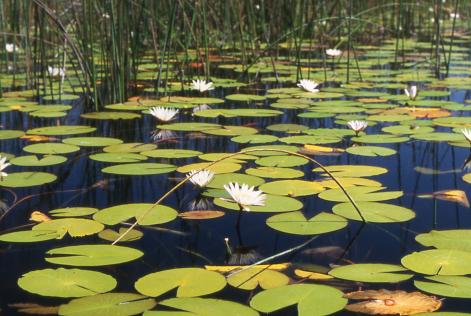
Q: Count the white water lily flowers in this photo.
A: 12